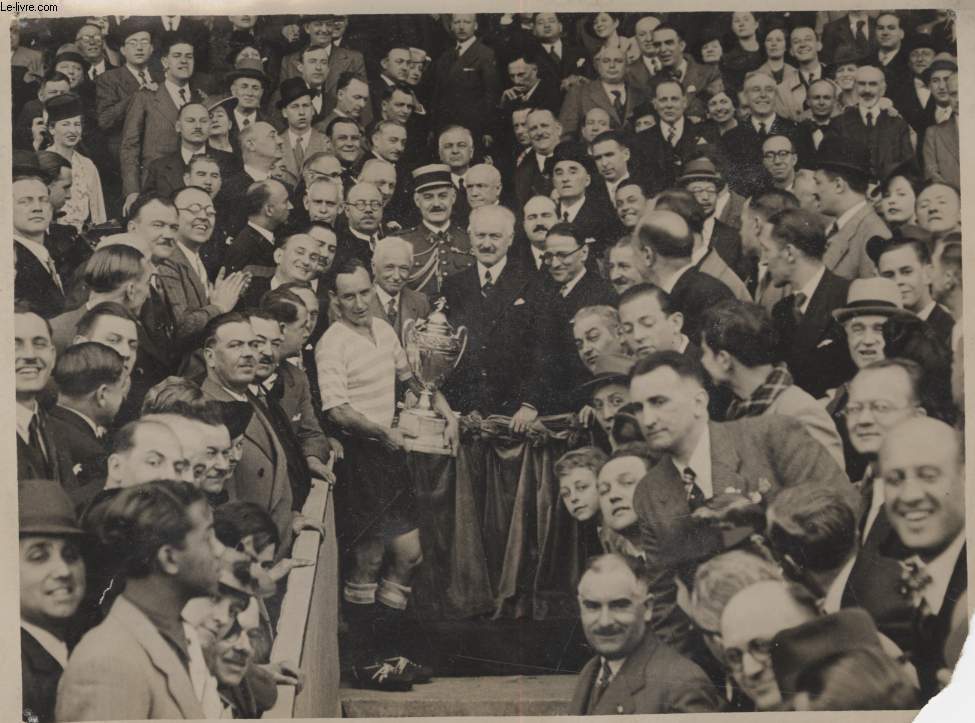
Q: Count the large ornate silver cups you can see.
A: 1